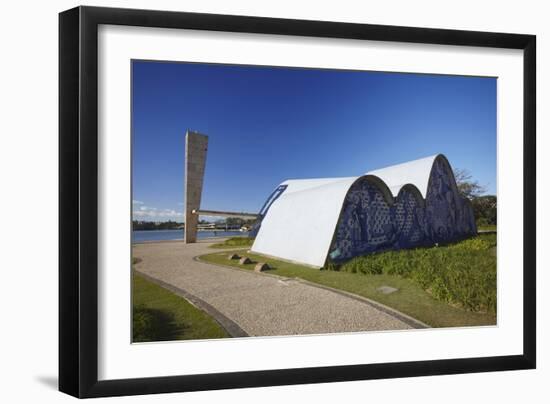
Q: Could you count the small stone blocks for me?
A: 3